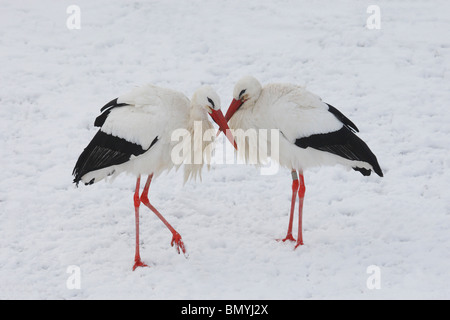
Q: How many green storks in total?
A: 0